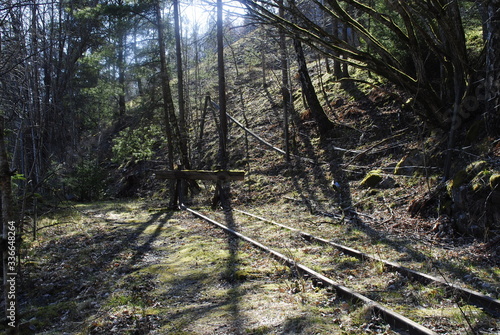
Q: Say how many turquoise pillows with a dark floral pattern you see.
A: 0